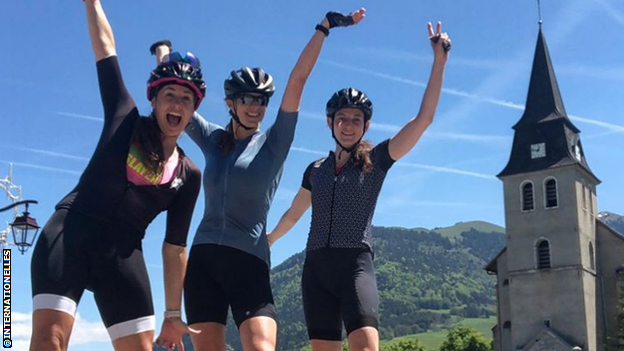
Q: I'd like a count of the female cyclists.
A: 3